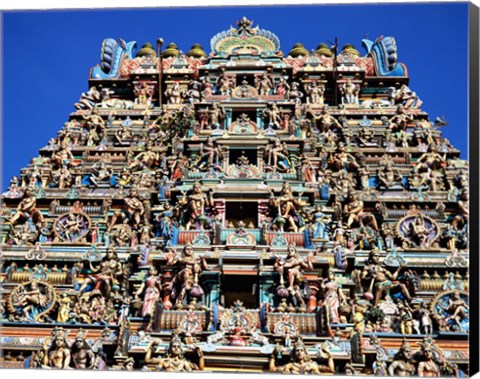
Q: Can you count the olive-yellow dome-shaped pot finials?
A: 6